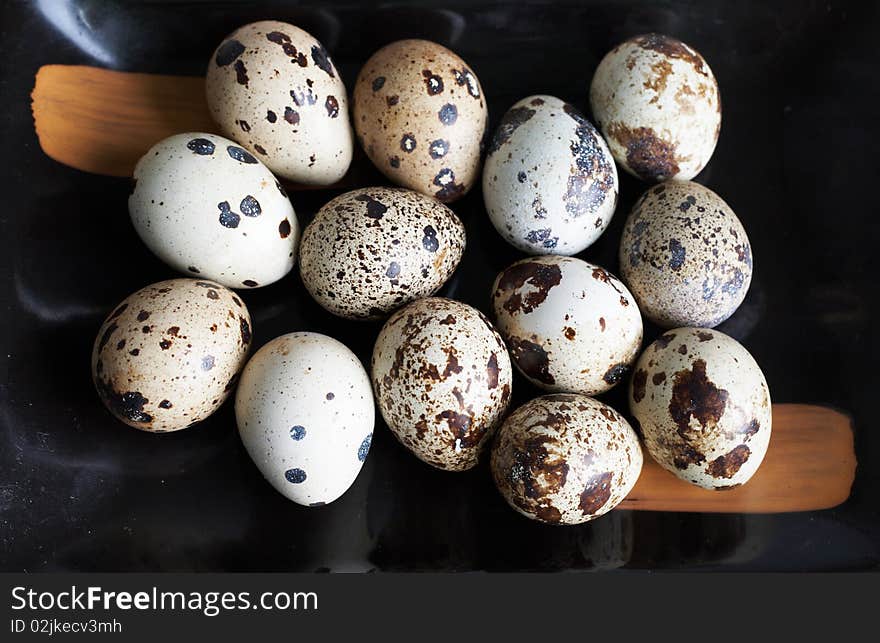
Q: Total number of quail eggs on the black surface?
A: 13